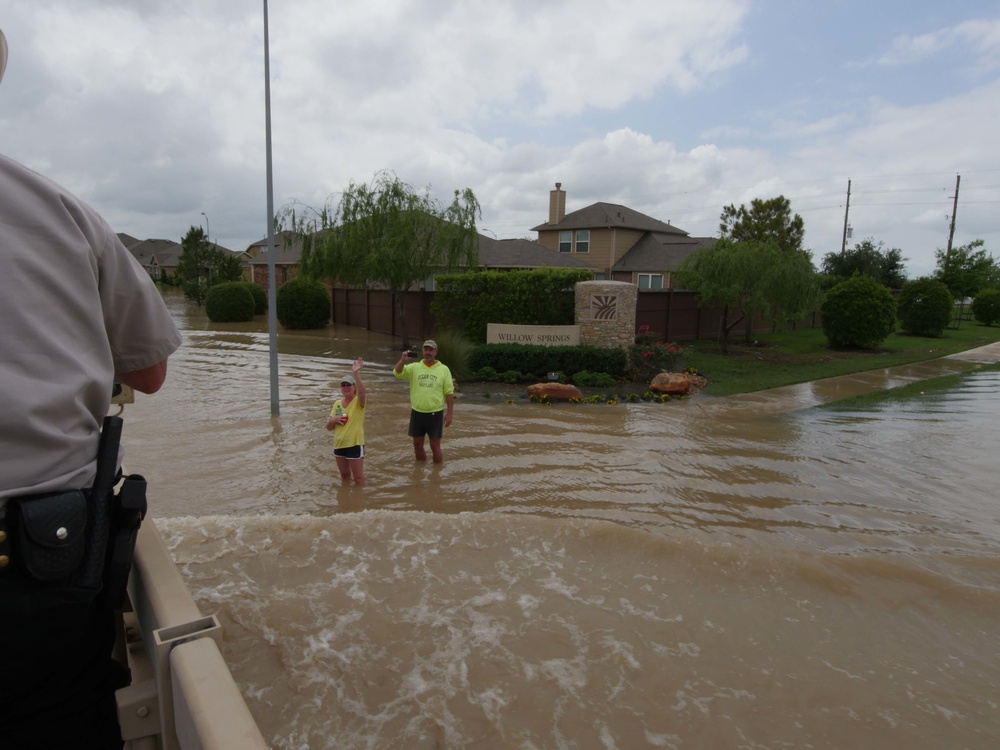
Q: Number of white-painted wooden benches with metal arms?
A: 0